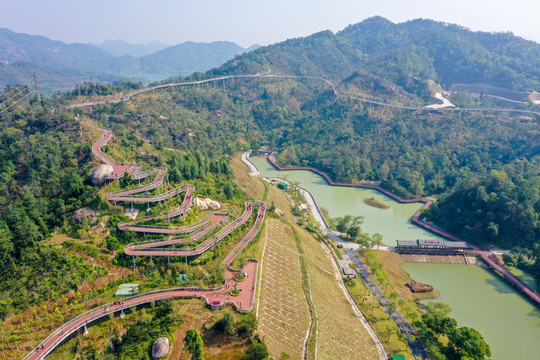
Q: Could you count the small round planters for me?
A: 2